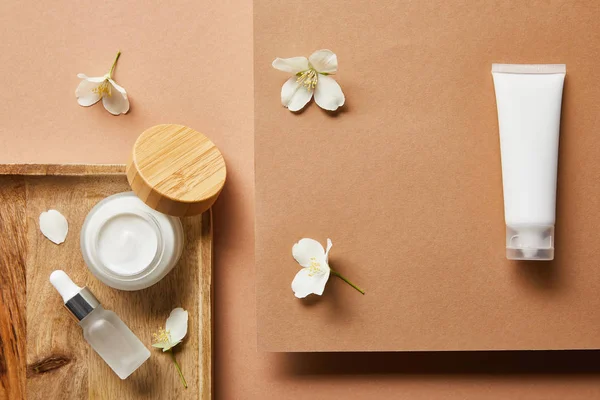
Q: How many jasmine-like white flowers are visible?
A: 4